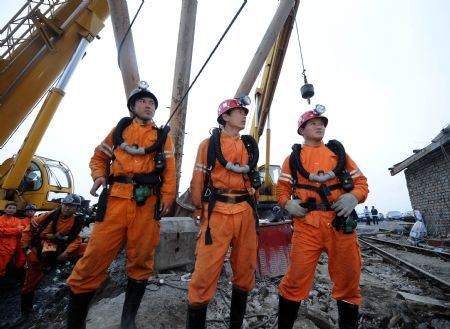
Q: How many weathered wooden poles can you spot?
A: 3